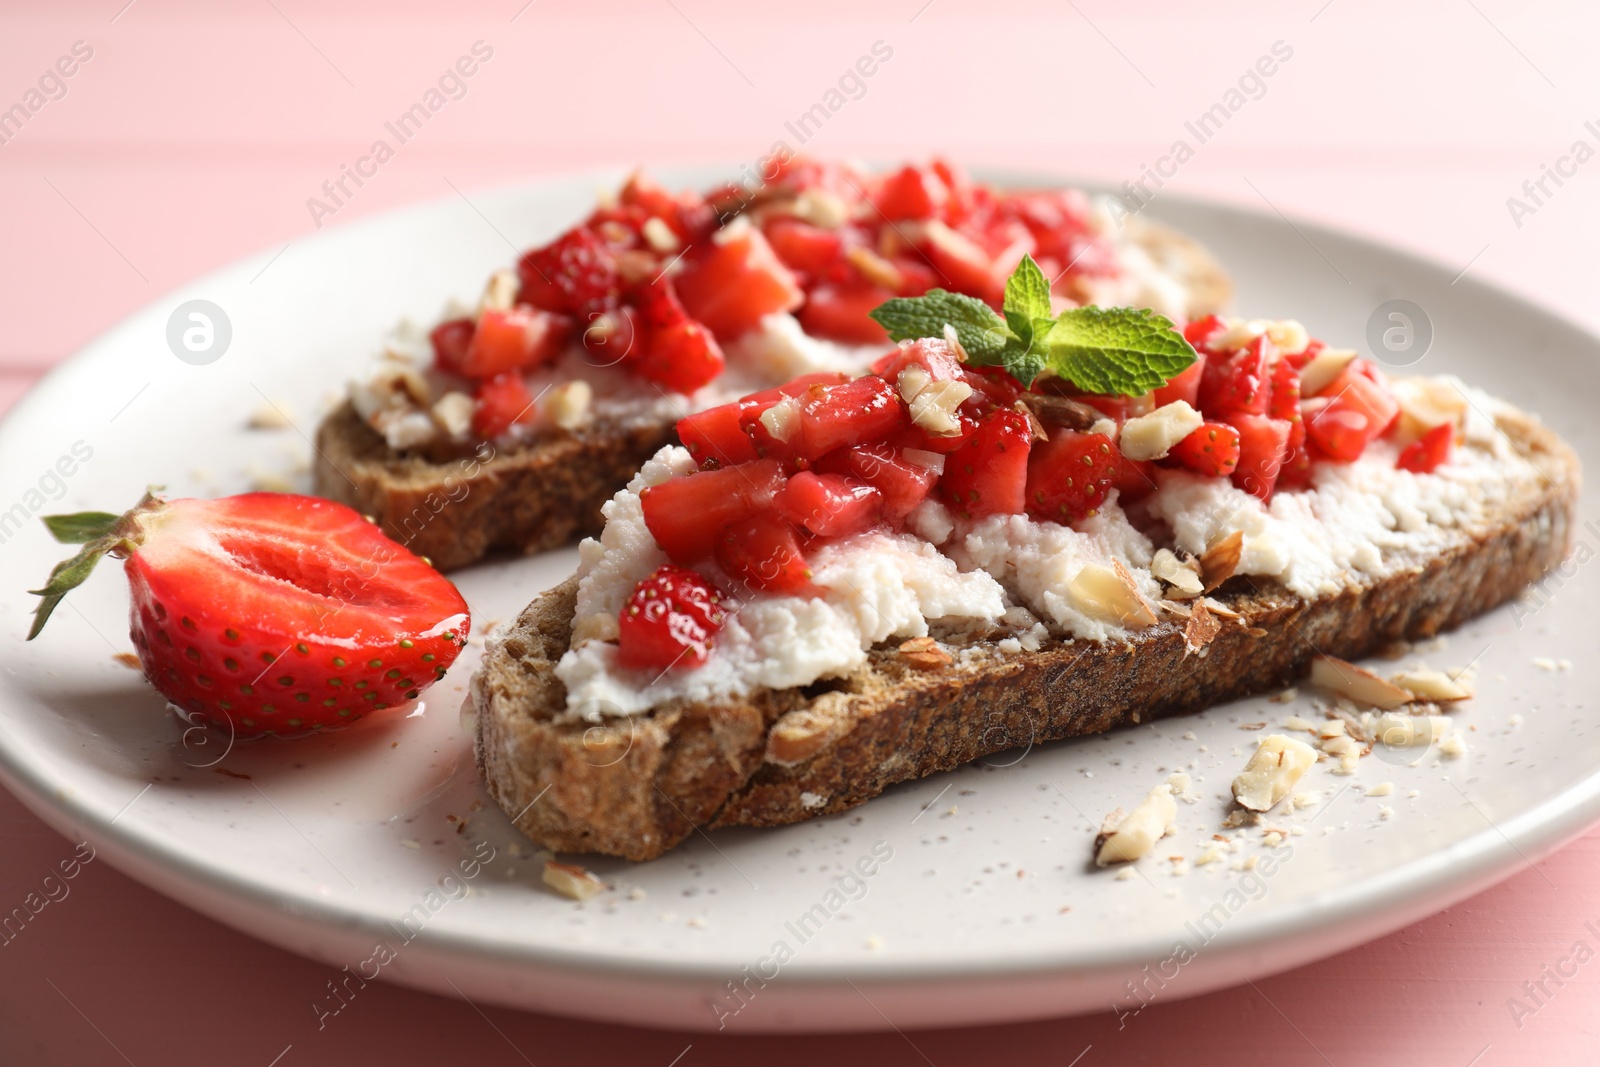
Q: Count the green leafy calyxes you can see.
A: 1